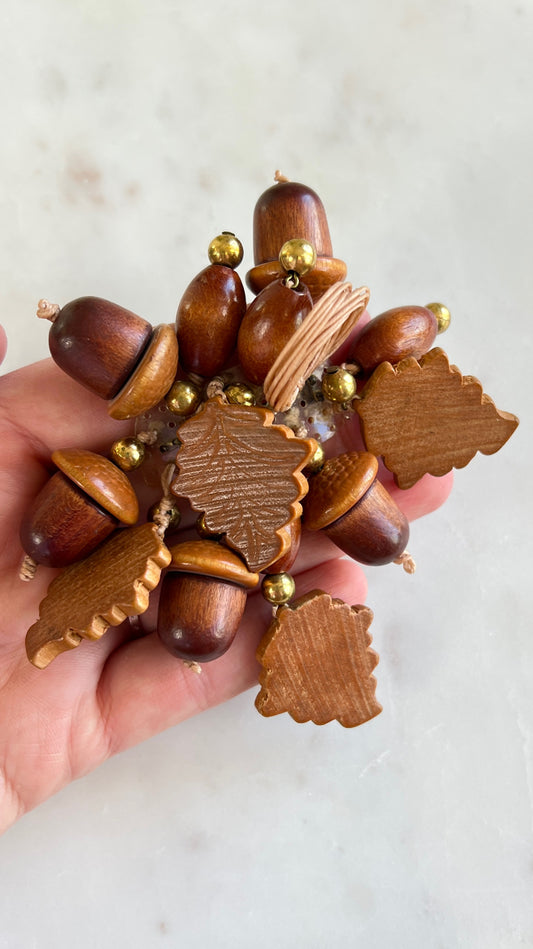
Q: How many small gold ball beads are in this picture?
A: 11